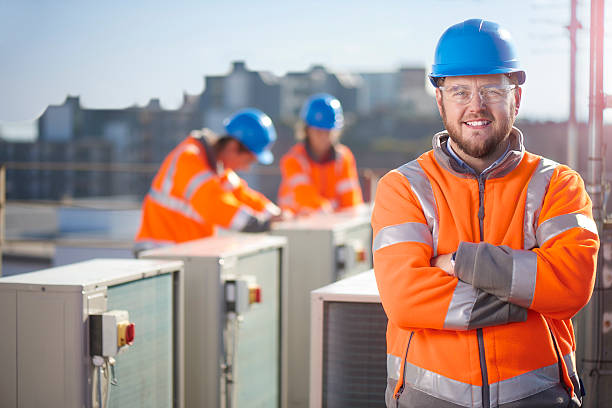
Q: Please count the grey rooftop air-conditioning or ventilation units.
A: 4